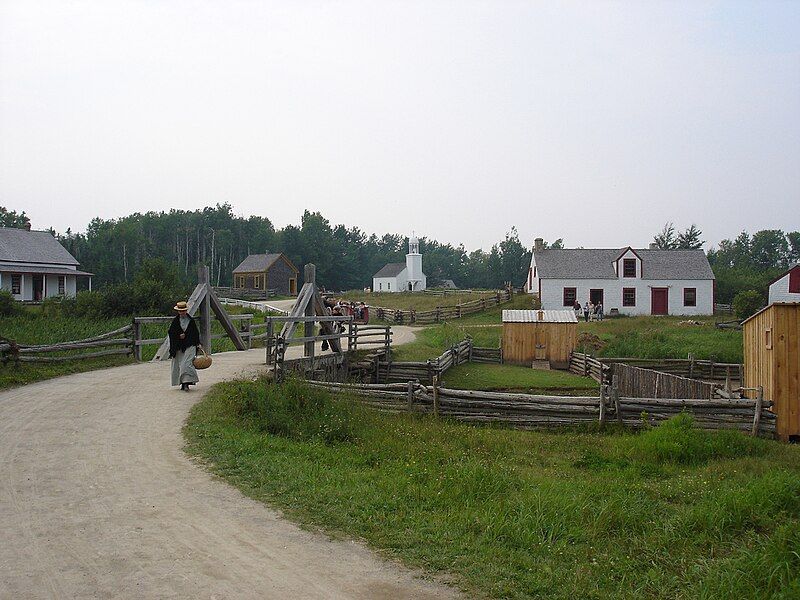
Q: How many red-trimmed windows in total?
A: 4